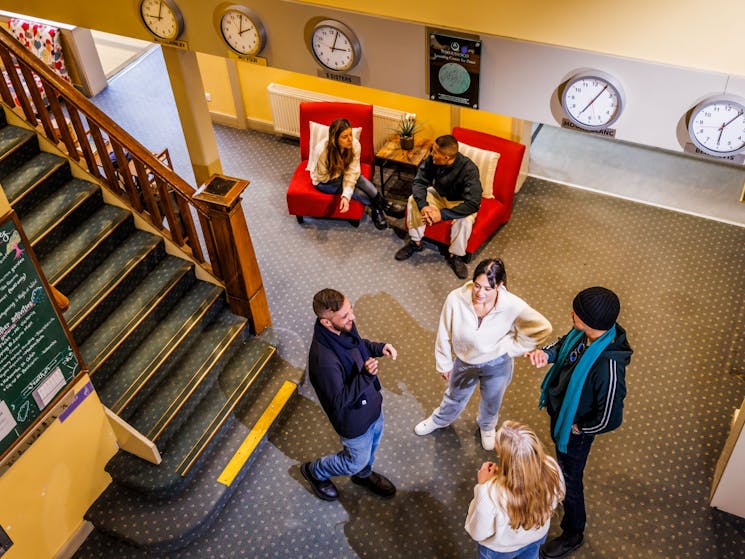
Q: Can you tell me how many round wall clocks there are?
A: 5